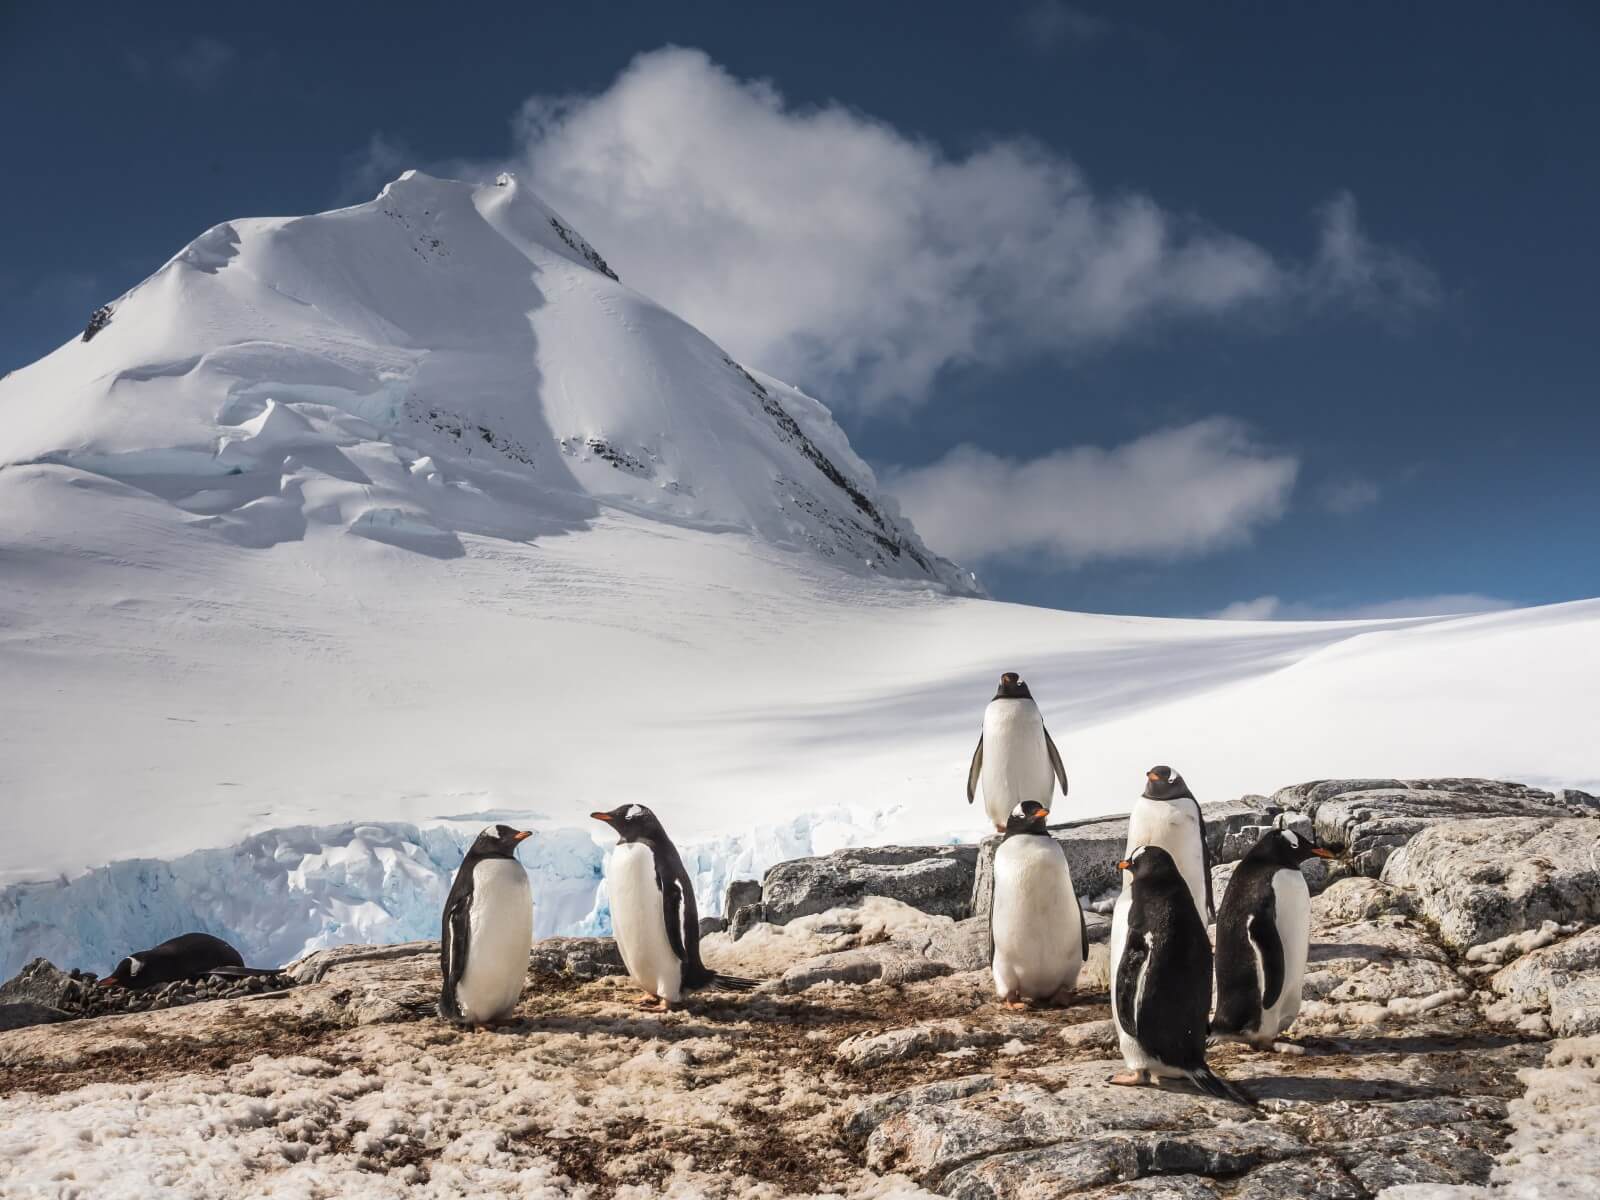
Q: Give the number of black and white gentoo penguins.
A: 8